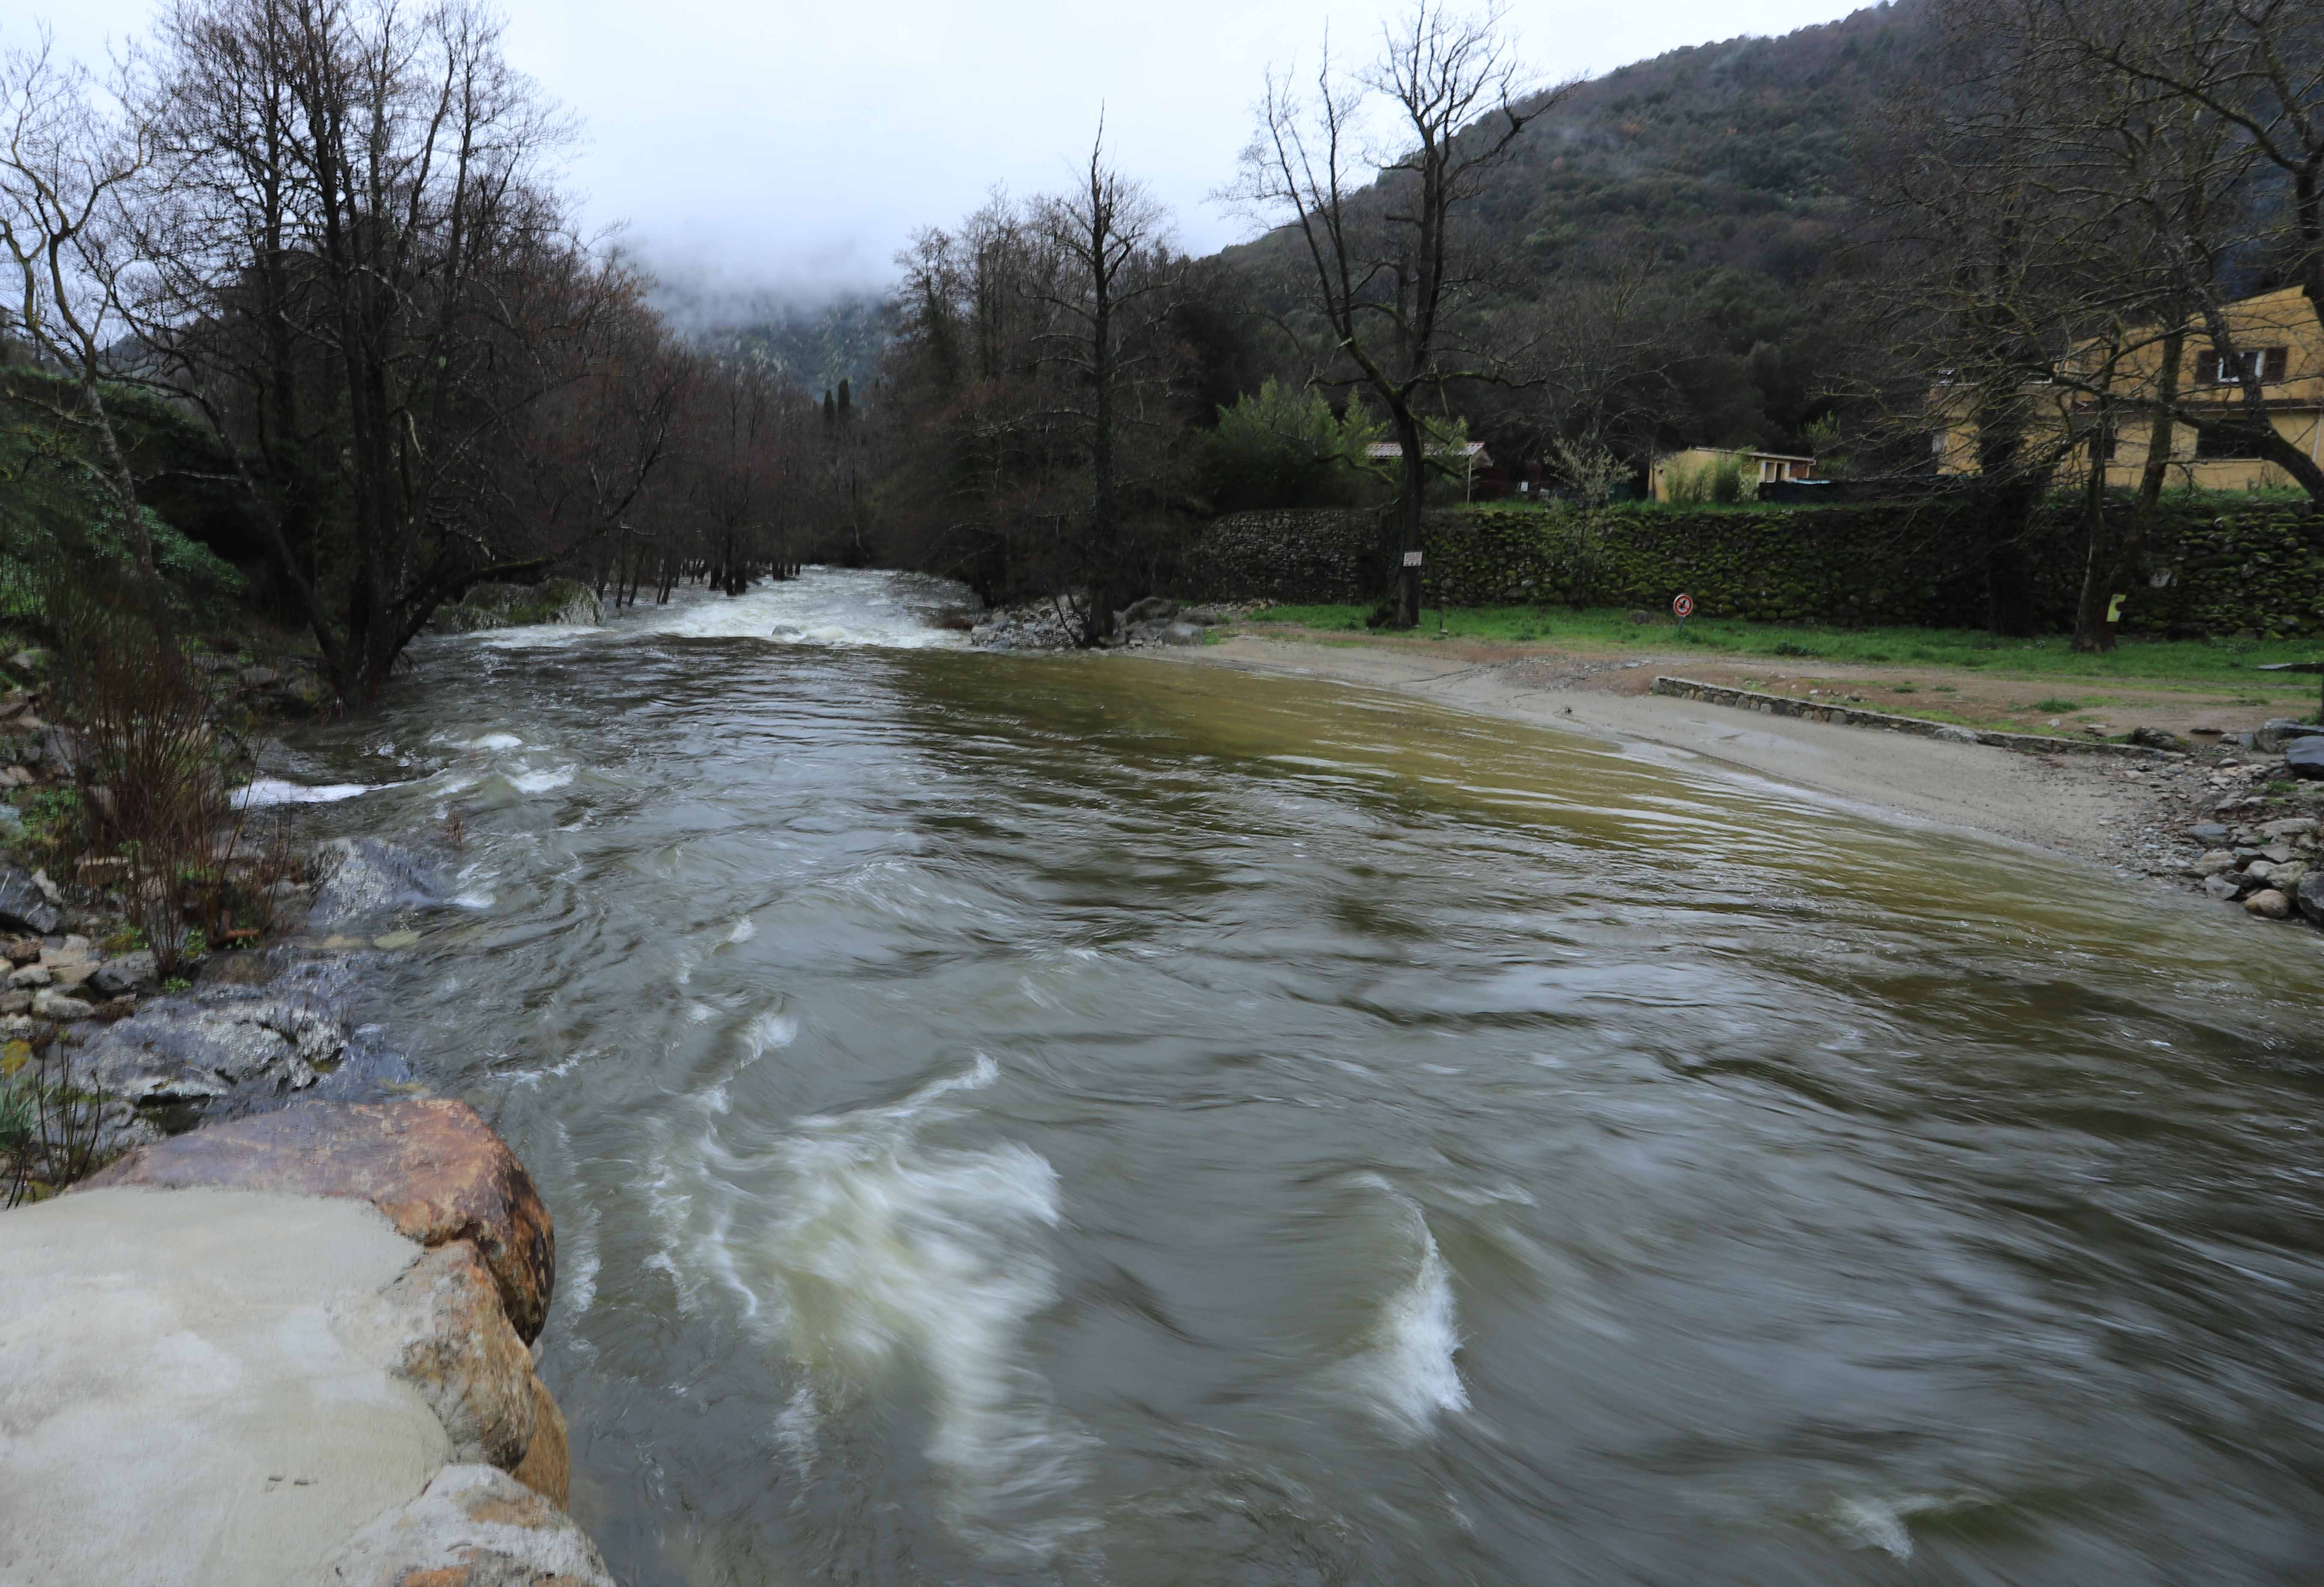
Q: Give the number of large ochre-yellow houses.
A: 1